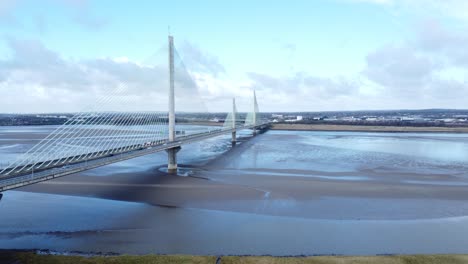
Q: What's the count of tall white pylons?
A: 3